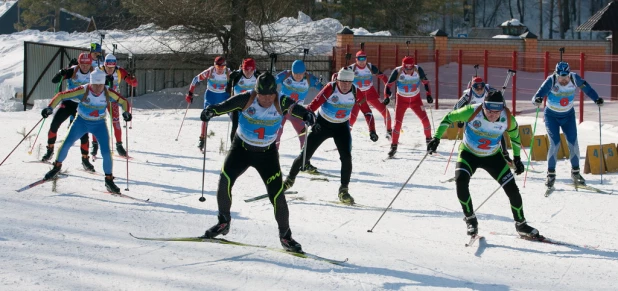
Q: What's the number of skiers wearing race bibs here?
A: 14